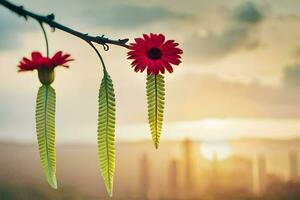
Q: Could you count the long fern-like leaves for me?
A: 3